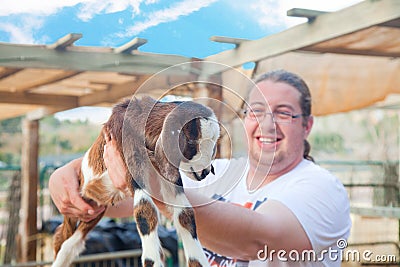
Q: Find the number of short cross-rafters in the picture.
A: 4